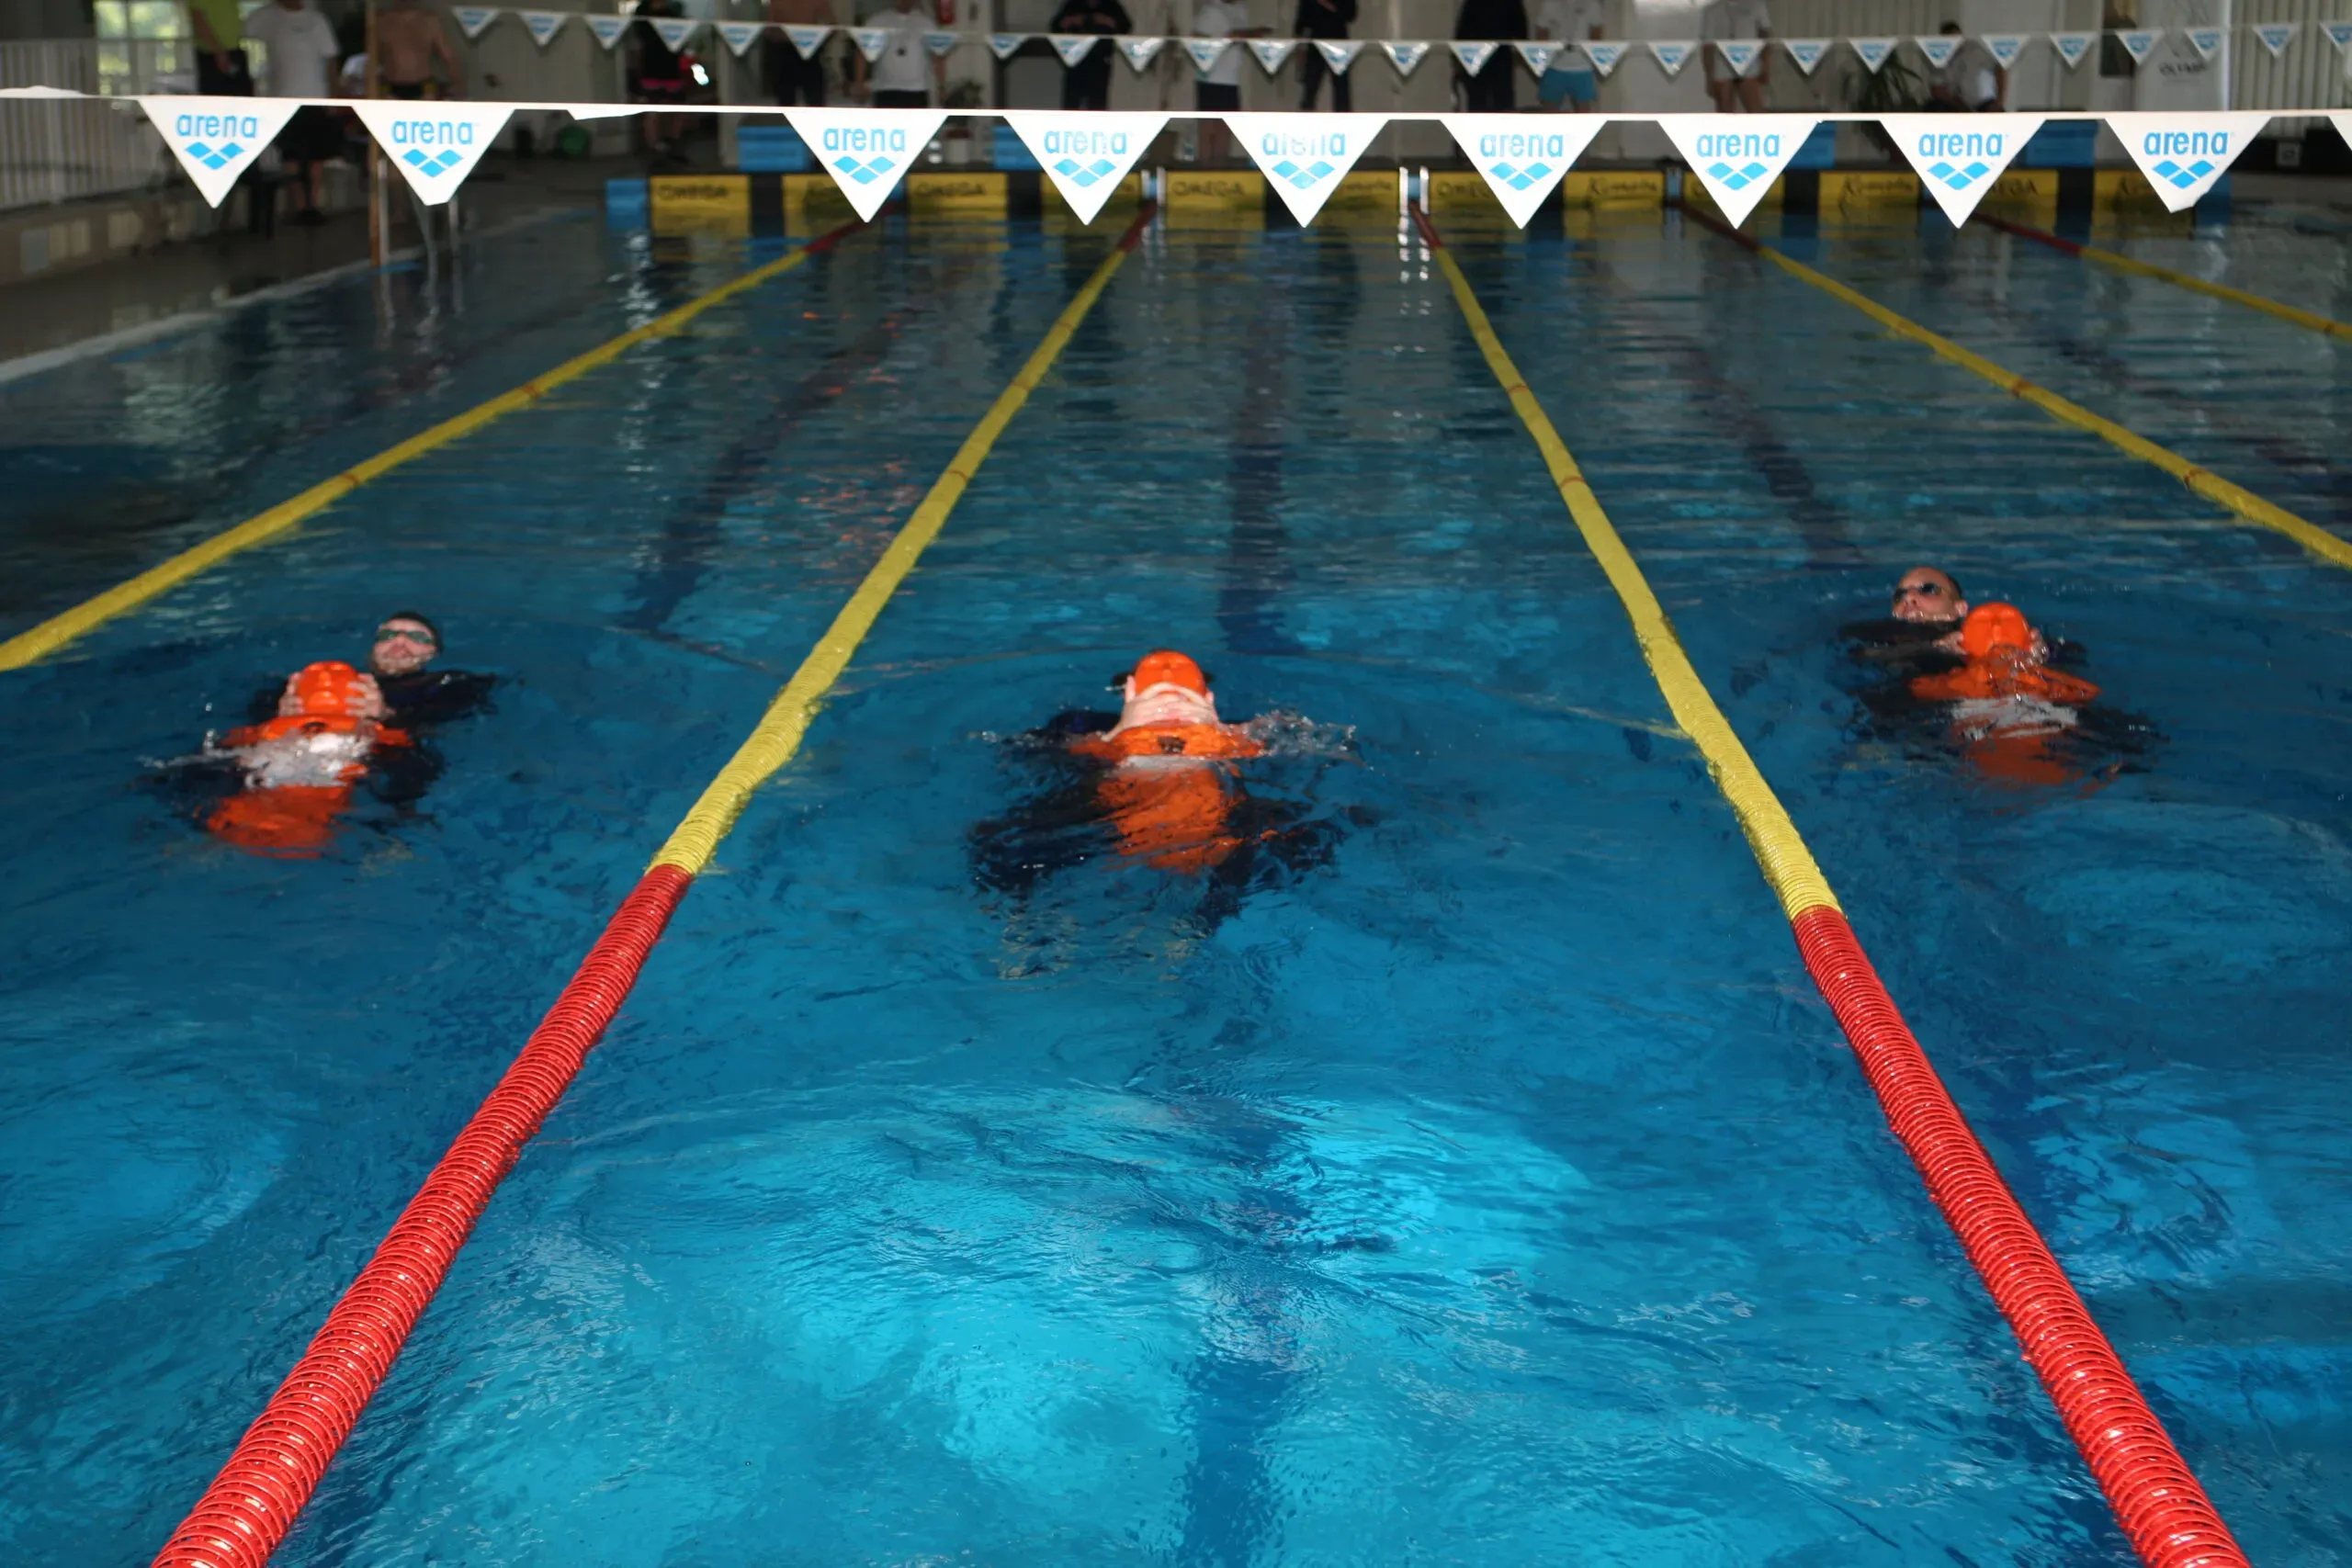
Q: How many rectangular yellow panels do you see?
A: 12